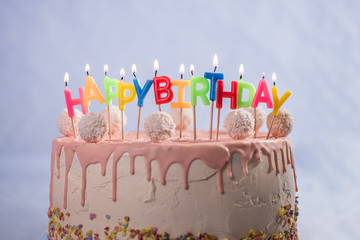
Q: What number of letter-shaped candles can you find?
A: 13